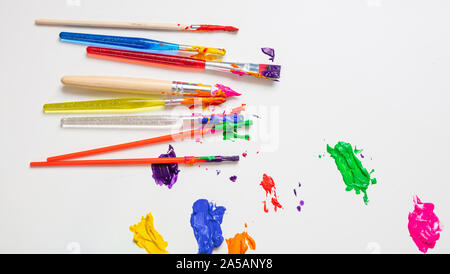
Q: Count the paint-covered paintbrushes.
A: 8